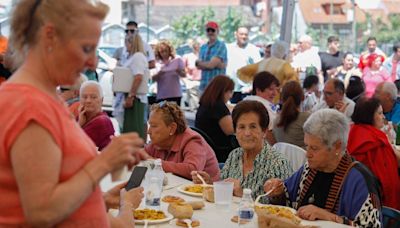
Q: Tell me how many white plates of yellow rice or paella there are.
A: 3